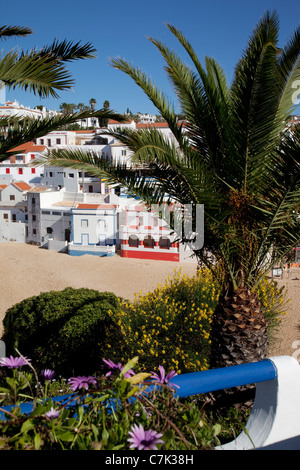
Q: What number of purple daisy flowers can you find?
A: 7